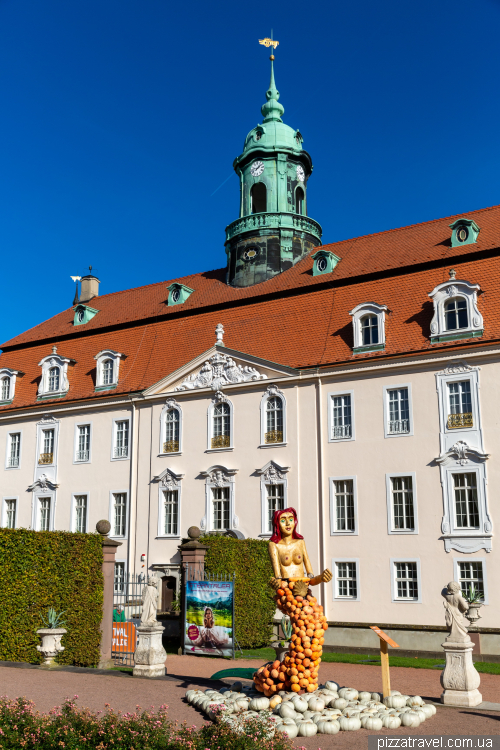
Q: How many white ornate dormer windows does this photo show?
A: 5